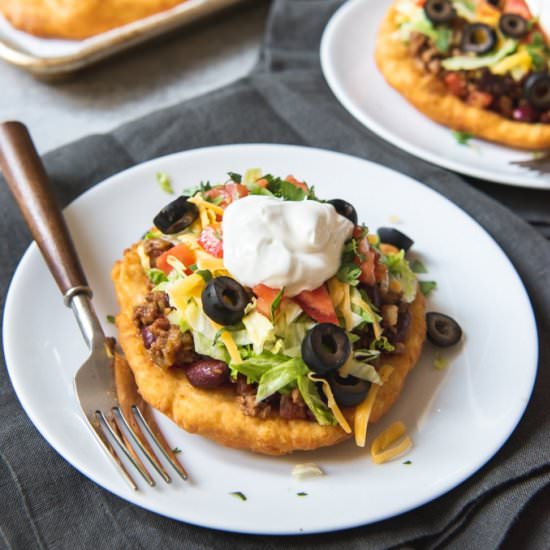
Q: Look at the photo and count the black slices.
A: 11